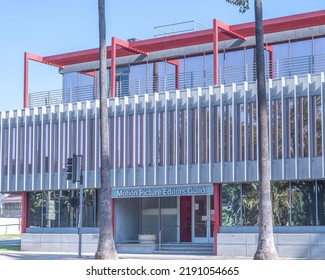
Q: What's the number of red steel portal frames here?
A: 3